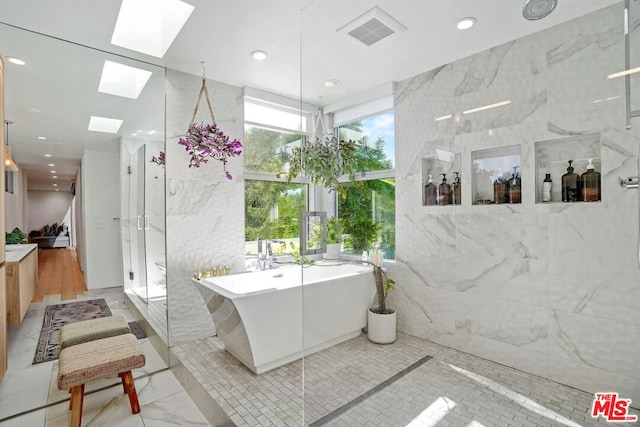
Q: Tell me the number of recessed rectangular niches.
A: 3